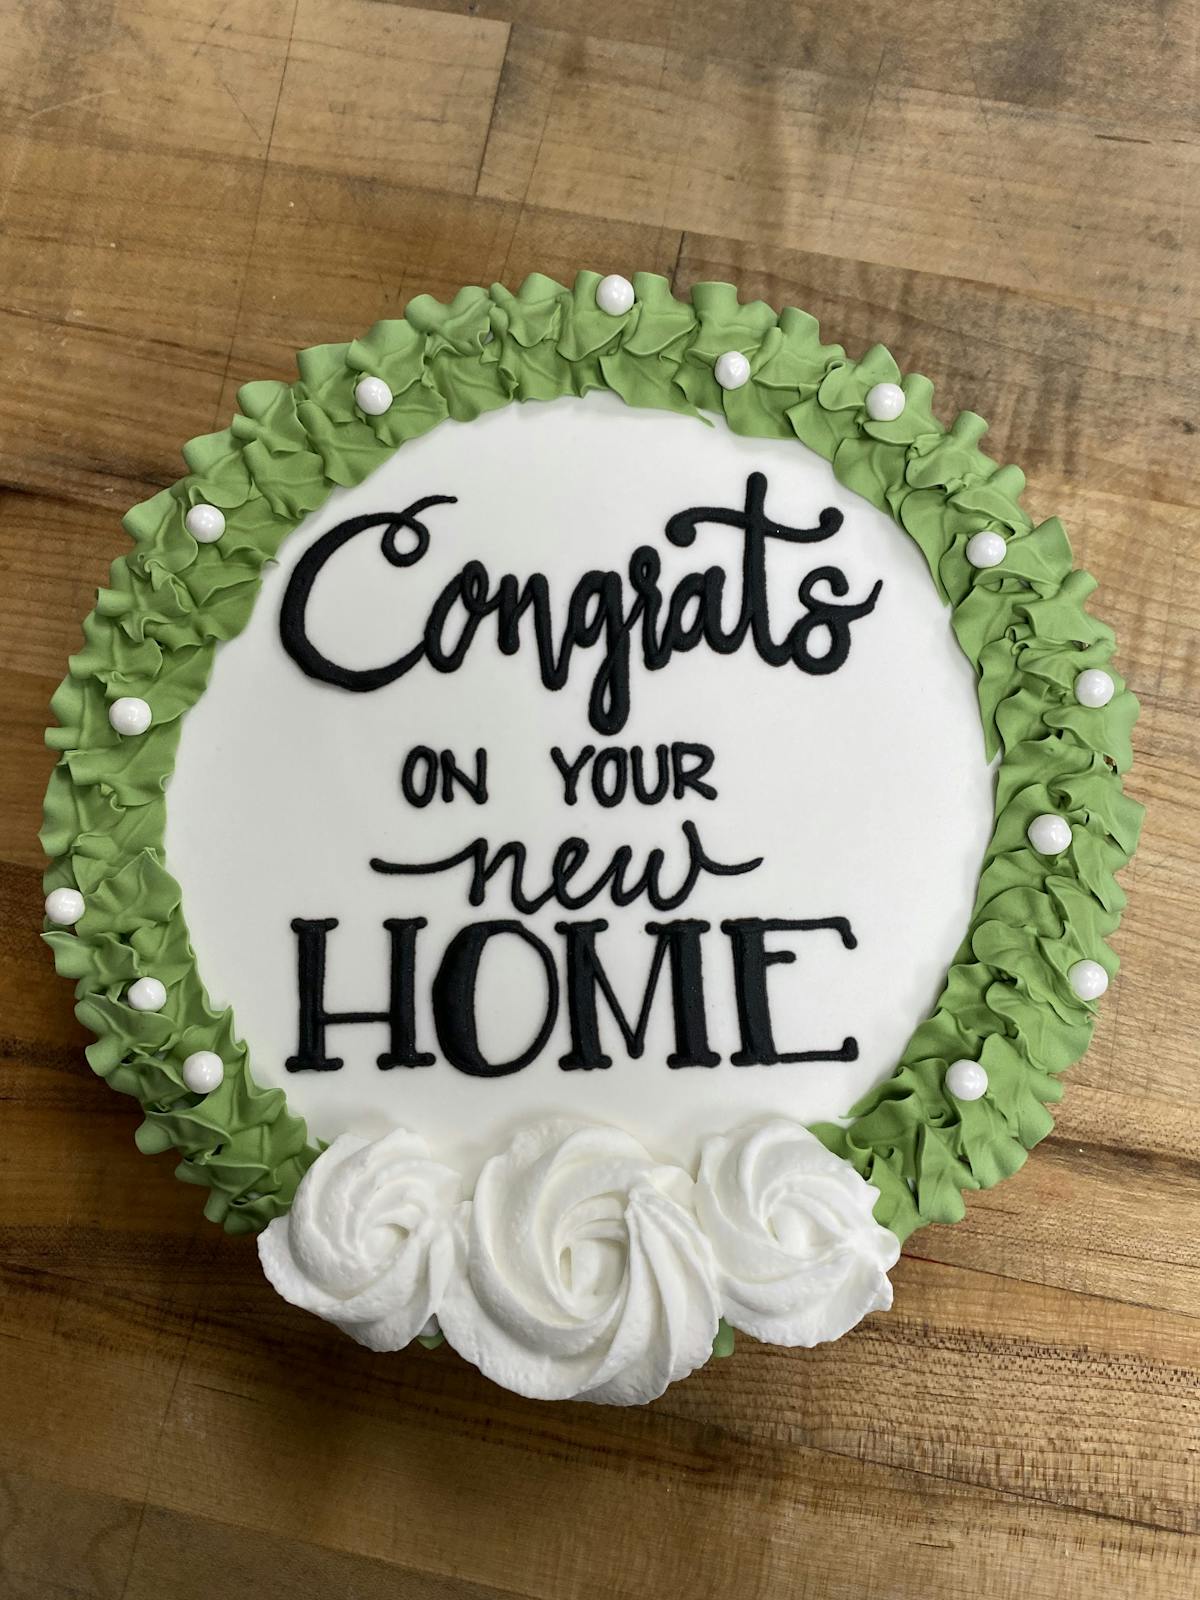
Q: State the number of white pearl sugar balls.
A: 14